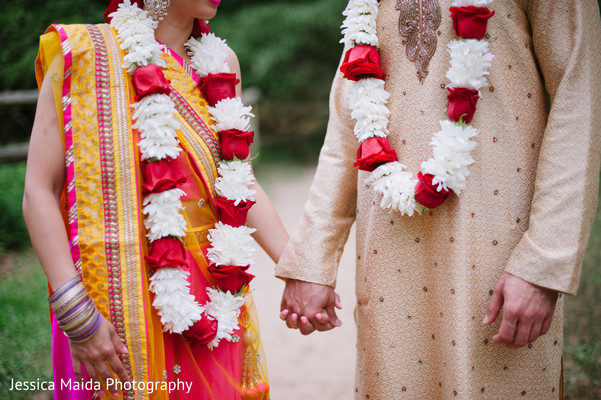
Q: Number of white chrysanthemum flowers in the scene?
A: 15